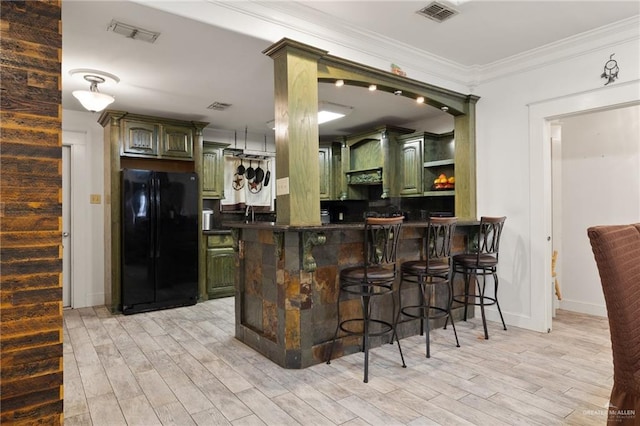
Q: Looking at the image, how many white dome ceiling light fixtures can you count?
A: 1